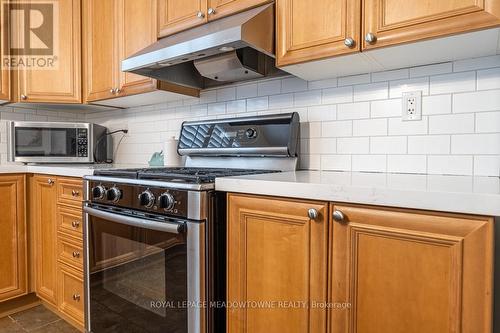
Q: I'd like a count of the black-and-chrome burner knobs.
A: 4